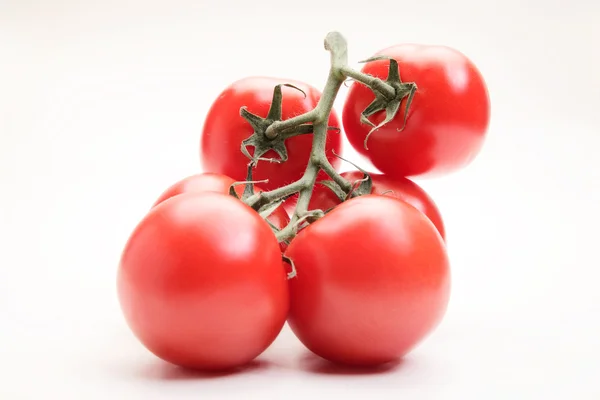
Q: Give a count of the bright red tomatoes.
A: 6